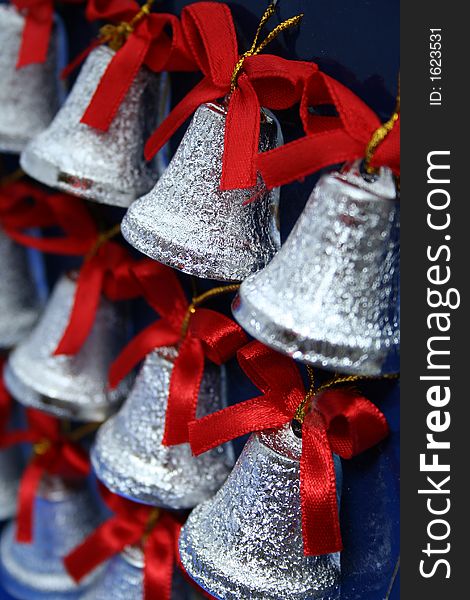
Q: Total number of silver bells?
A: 11